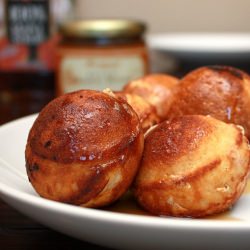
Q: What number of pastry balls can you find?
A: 5